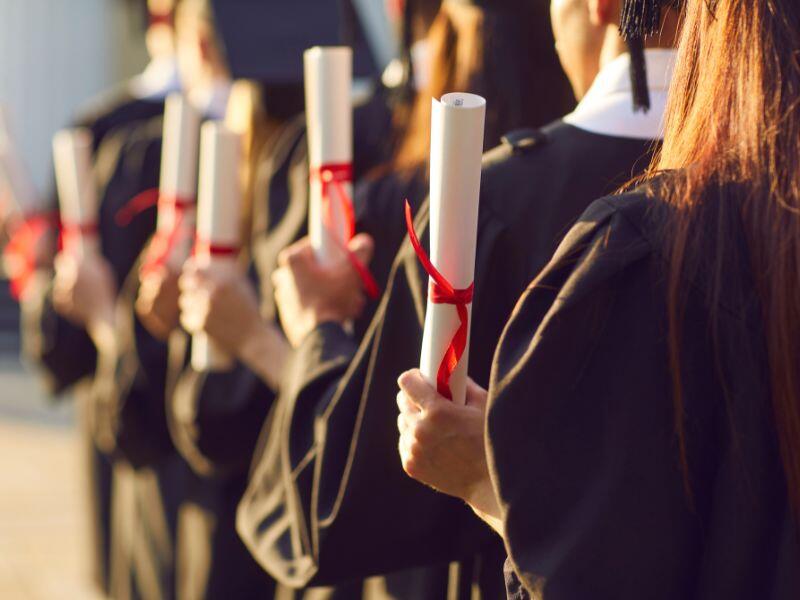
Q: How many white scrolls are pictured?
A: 6